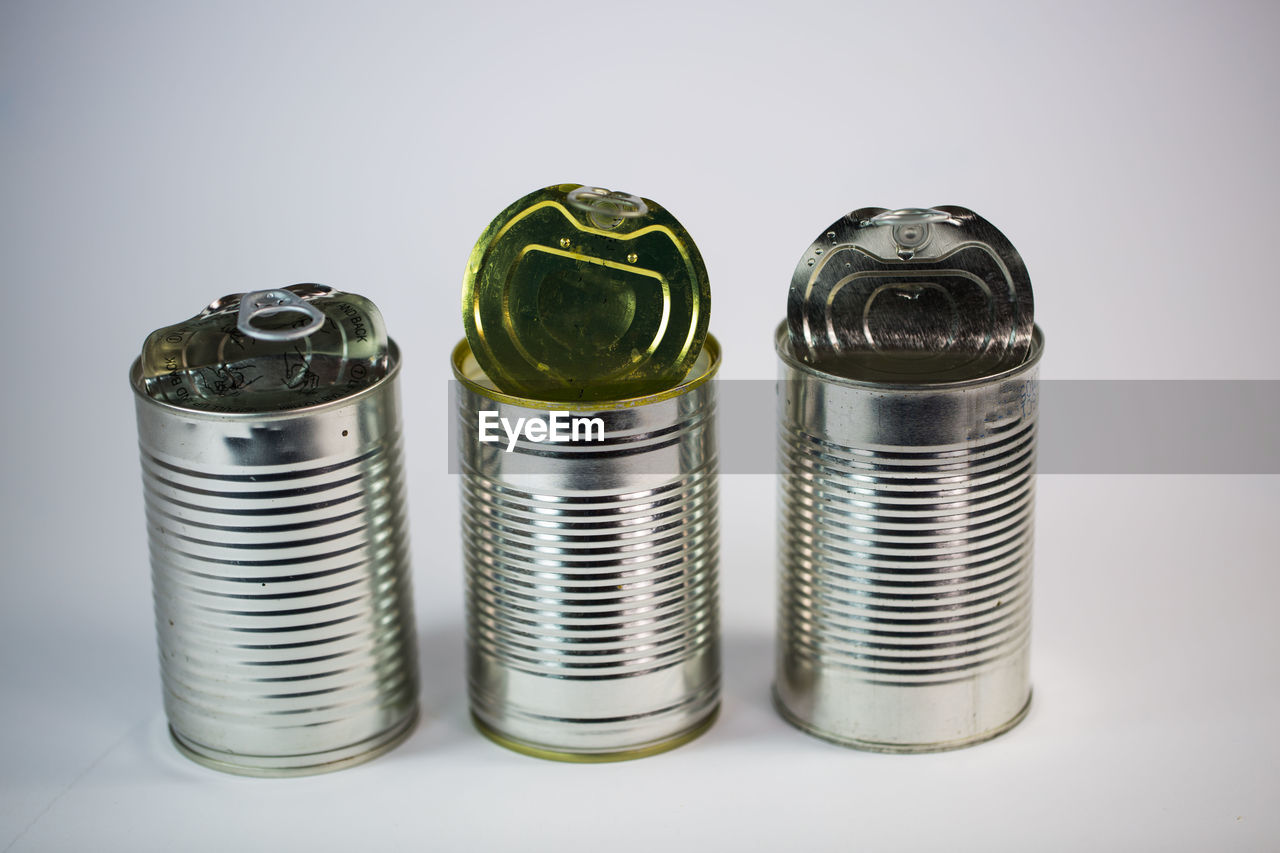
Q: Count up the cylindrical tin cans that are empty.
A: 3